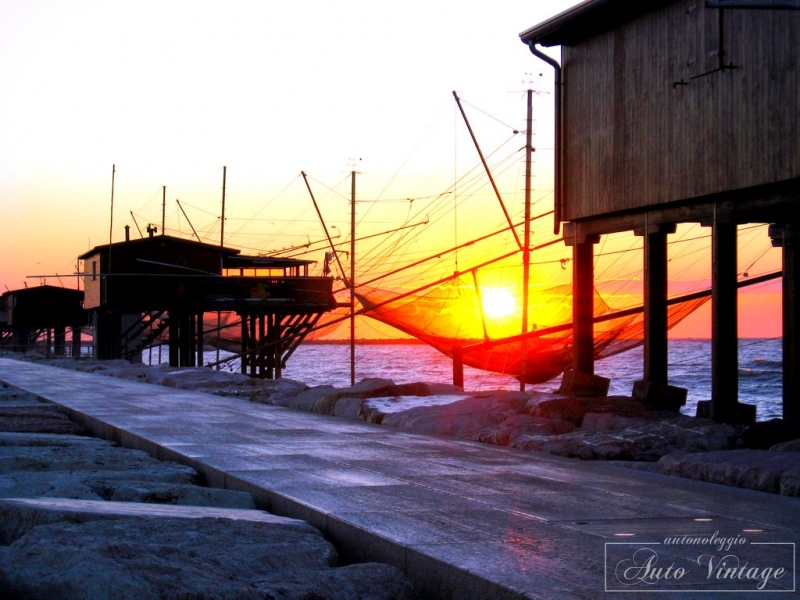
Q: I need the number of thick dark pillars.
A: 4